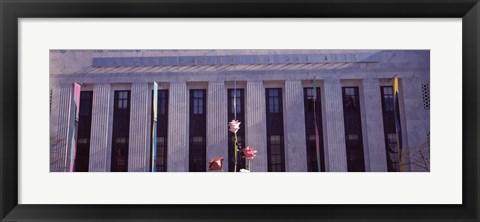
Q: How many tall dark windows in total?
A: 9